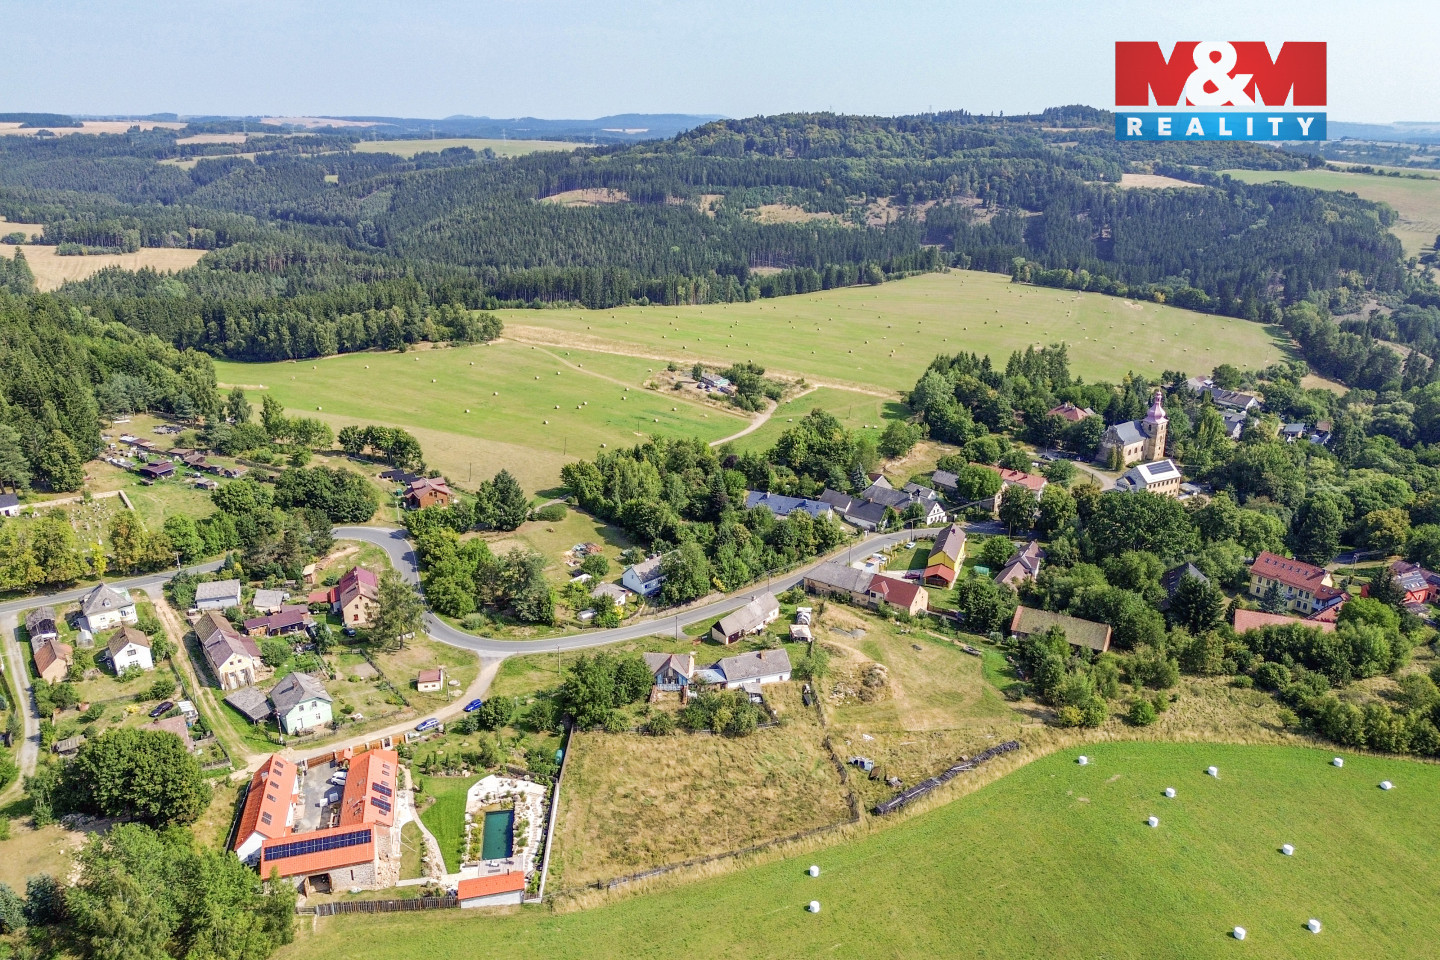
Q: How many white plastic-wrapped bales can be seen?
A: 11